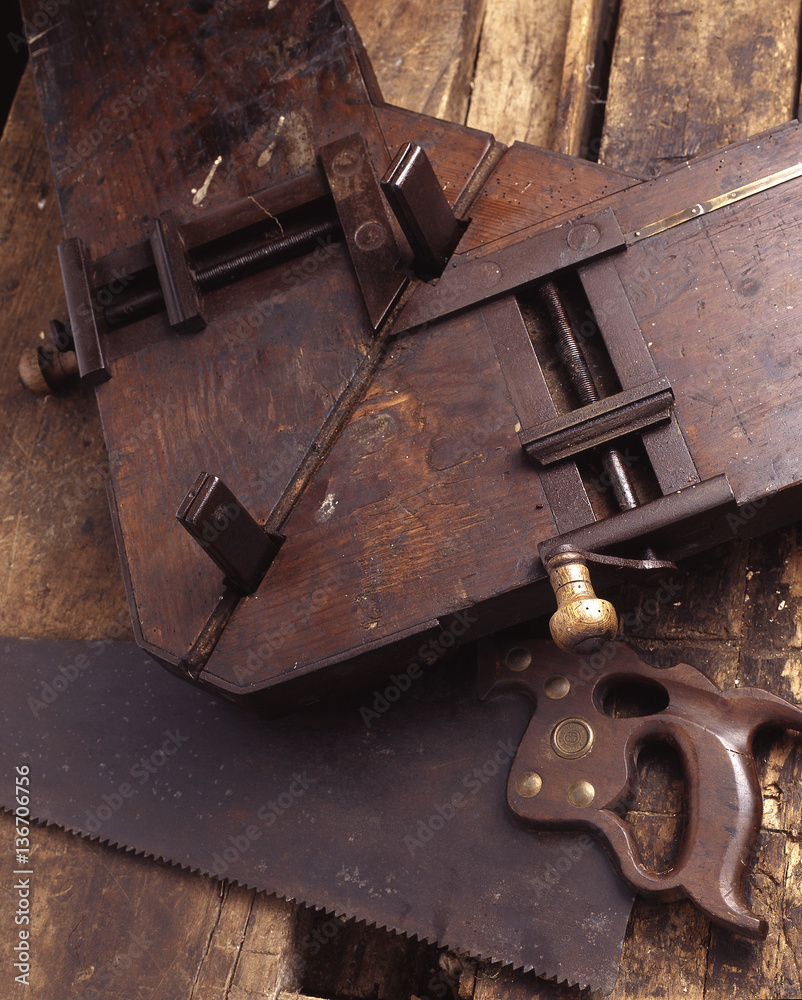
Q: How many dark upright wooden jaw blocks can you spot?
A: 2